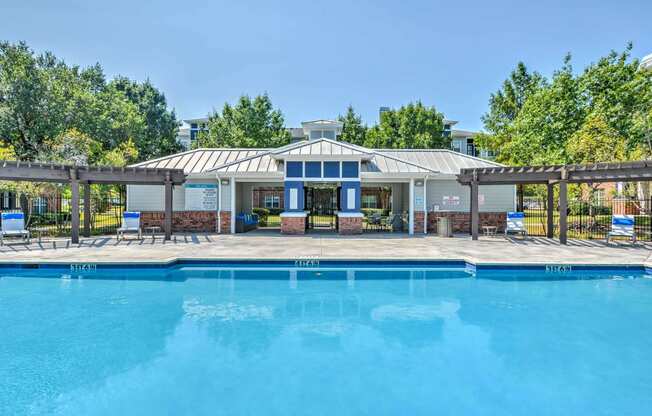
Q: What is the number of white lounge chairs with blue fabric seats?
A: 4